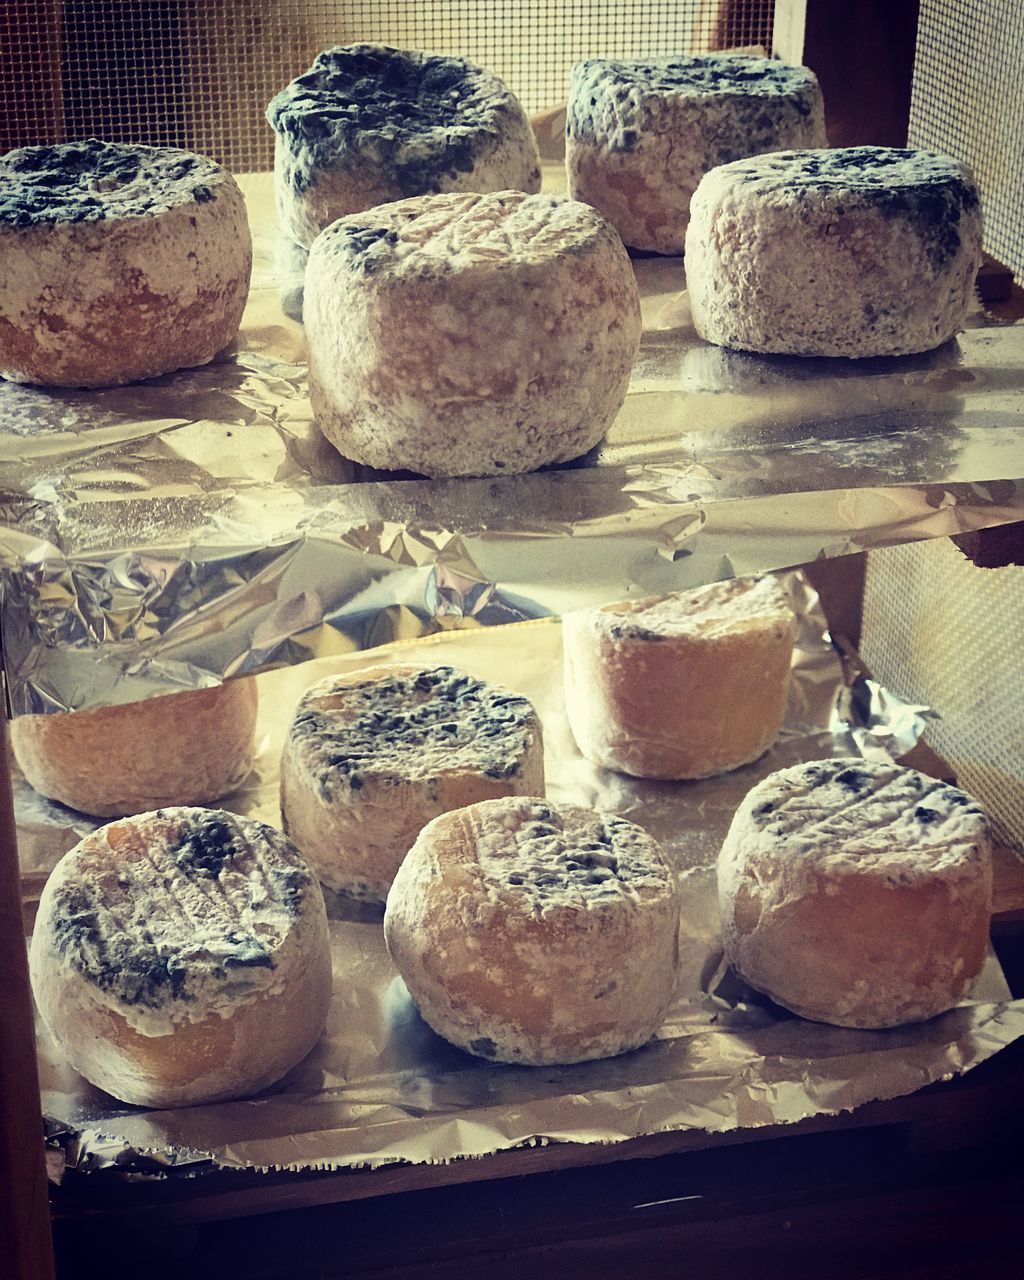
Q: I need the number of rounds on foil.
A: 11